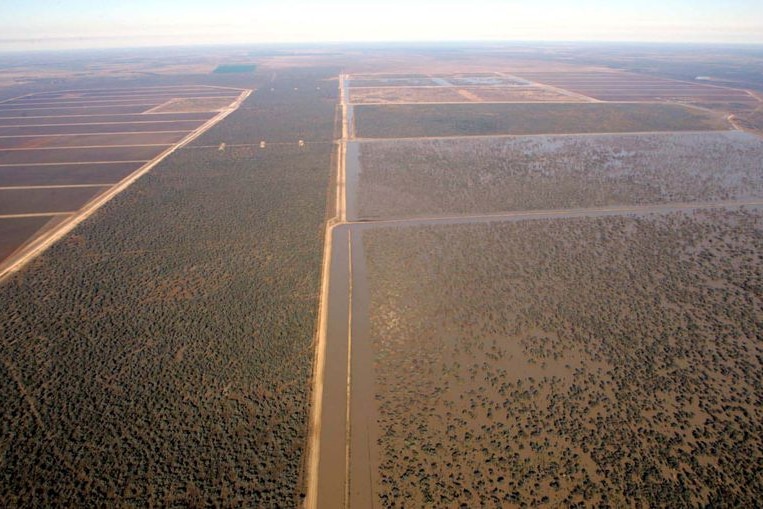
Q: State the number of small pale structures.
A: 3